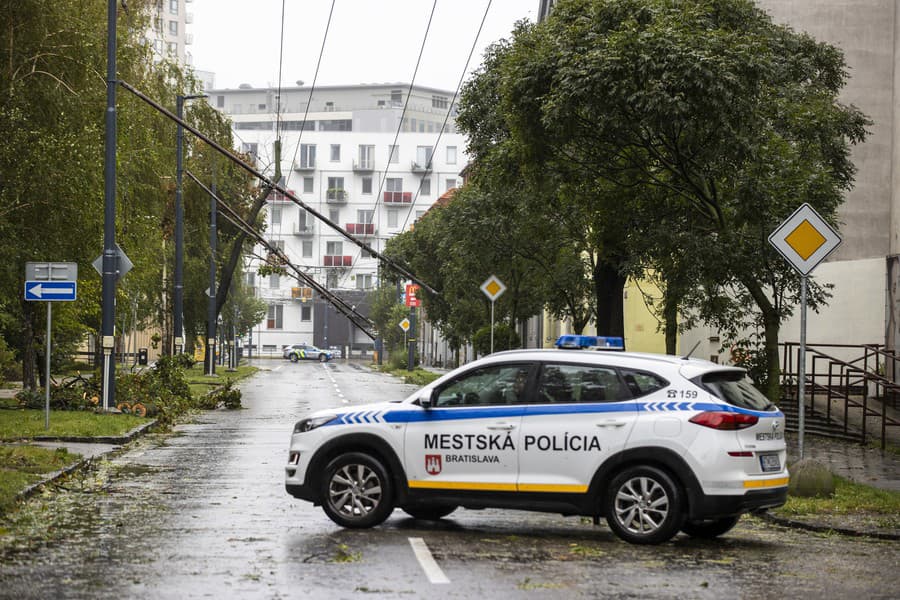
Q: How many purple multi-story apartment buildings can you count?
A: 0